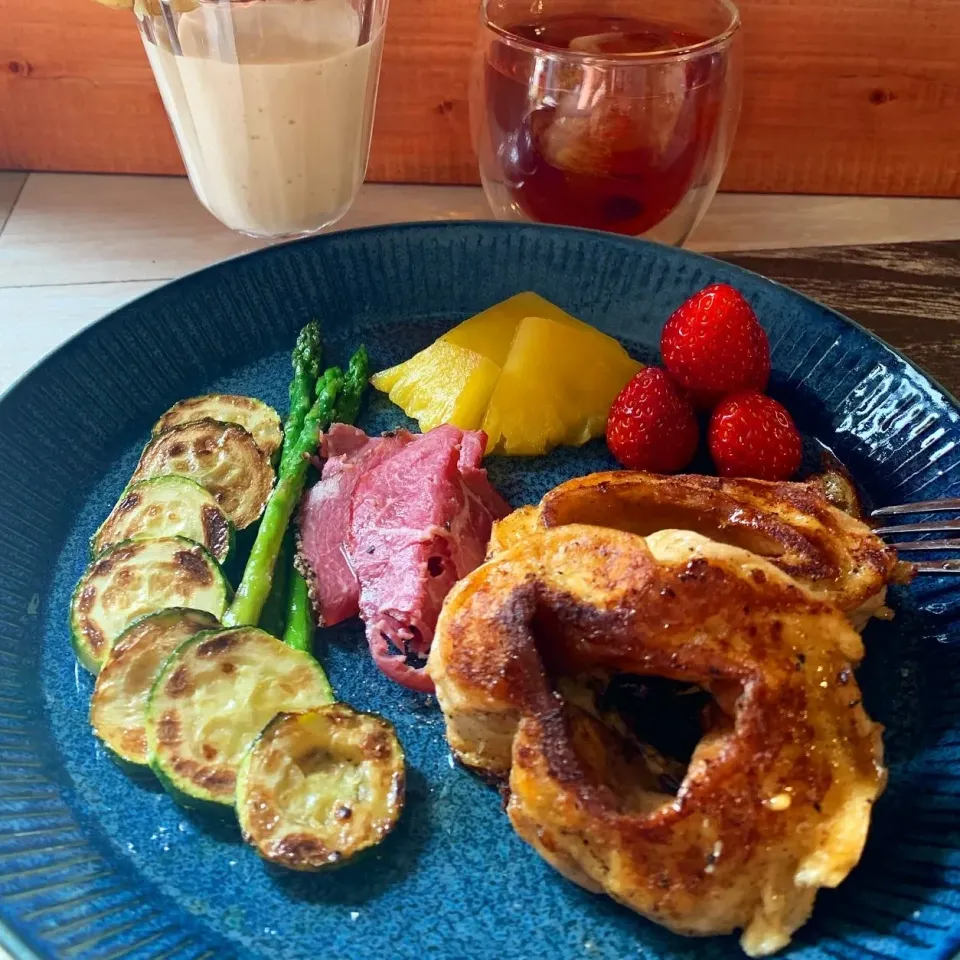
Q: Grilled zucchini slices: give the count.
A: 7